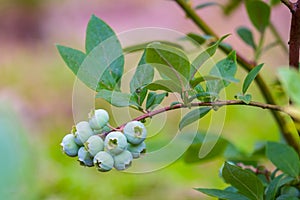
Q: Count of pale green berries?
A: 10